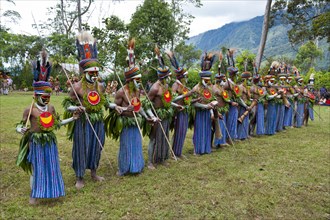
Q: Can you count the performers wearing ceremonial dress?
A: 15